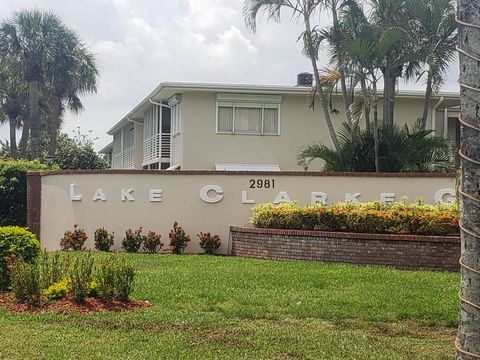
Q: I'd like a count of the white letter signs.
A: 11